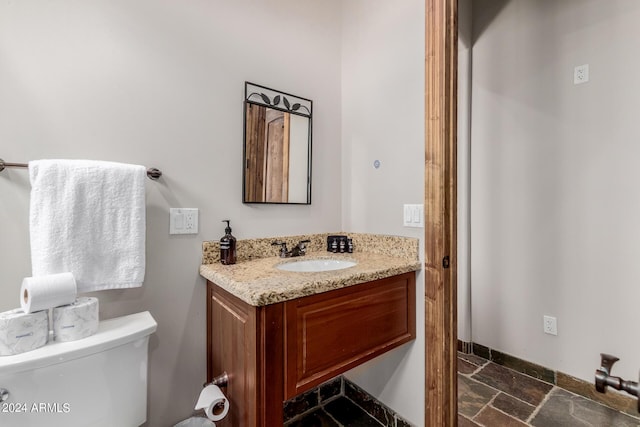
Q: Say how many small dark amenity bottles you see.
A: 3